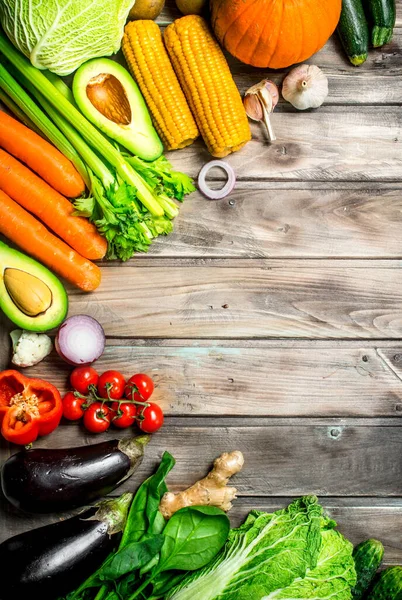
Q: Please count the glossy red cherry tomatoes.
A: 7